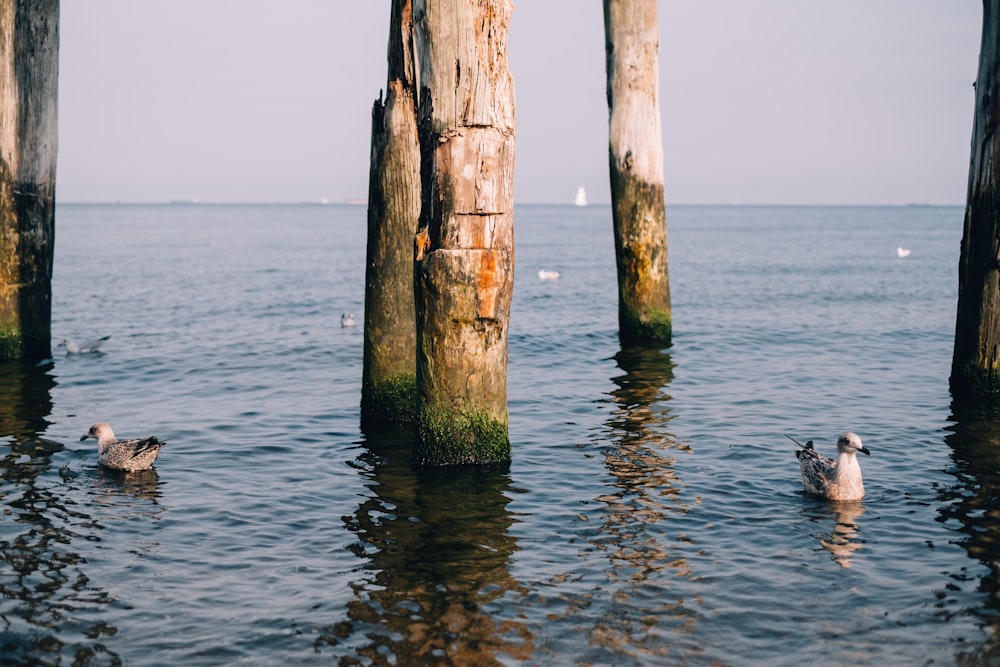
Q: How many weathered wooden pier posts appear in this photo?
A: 5